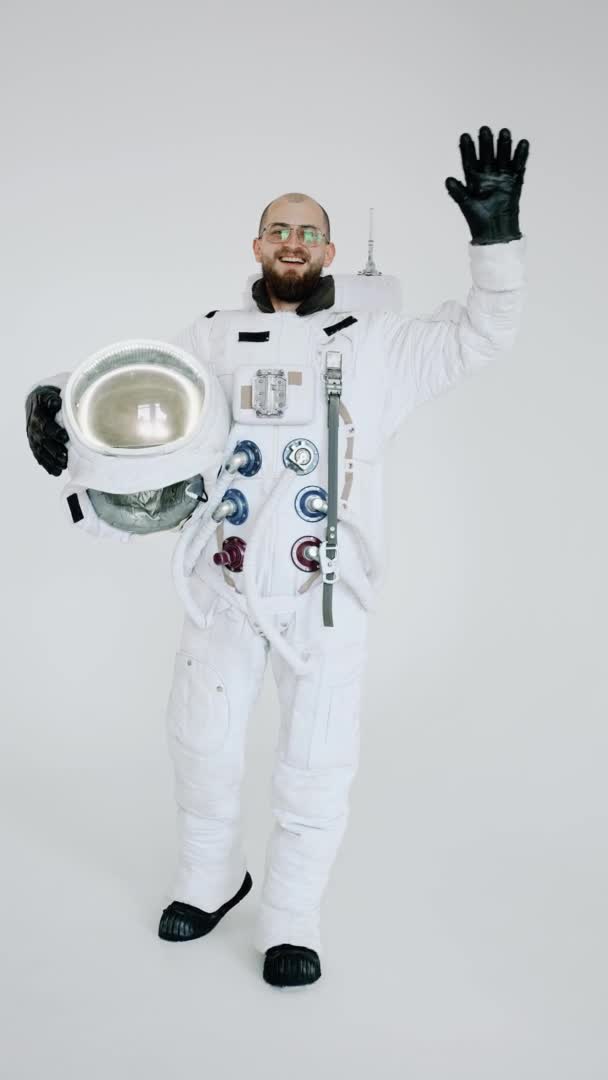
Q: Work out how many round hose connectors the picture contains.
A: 6